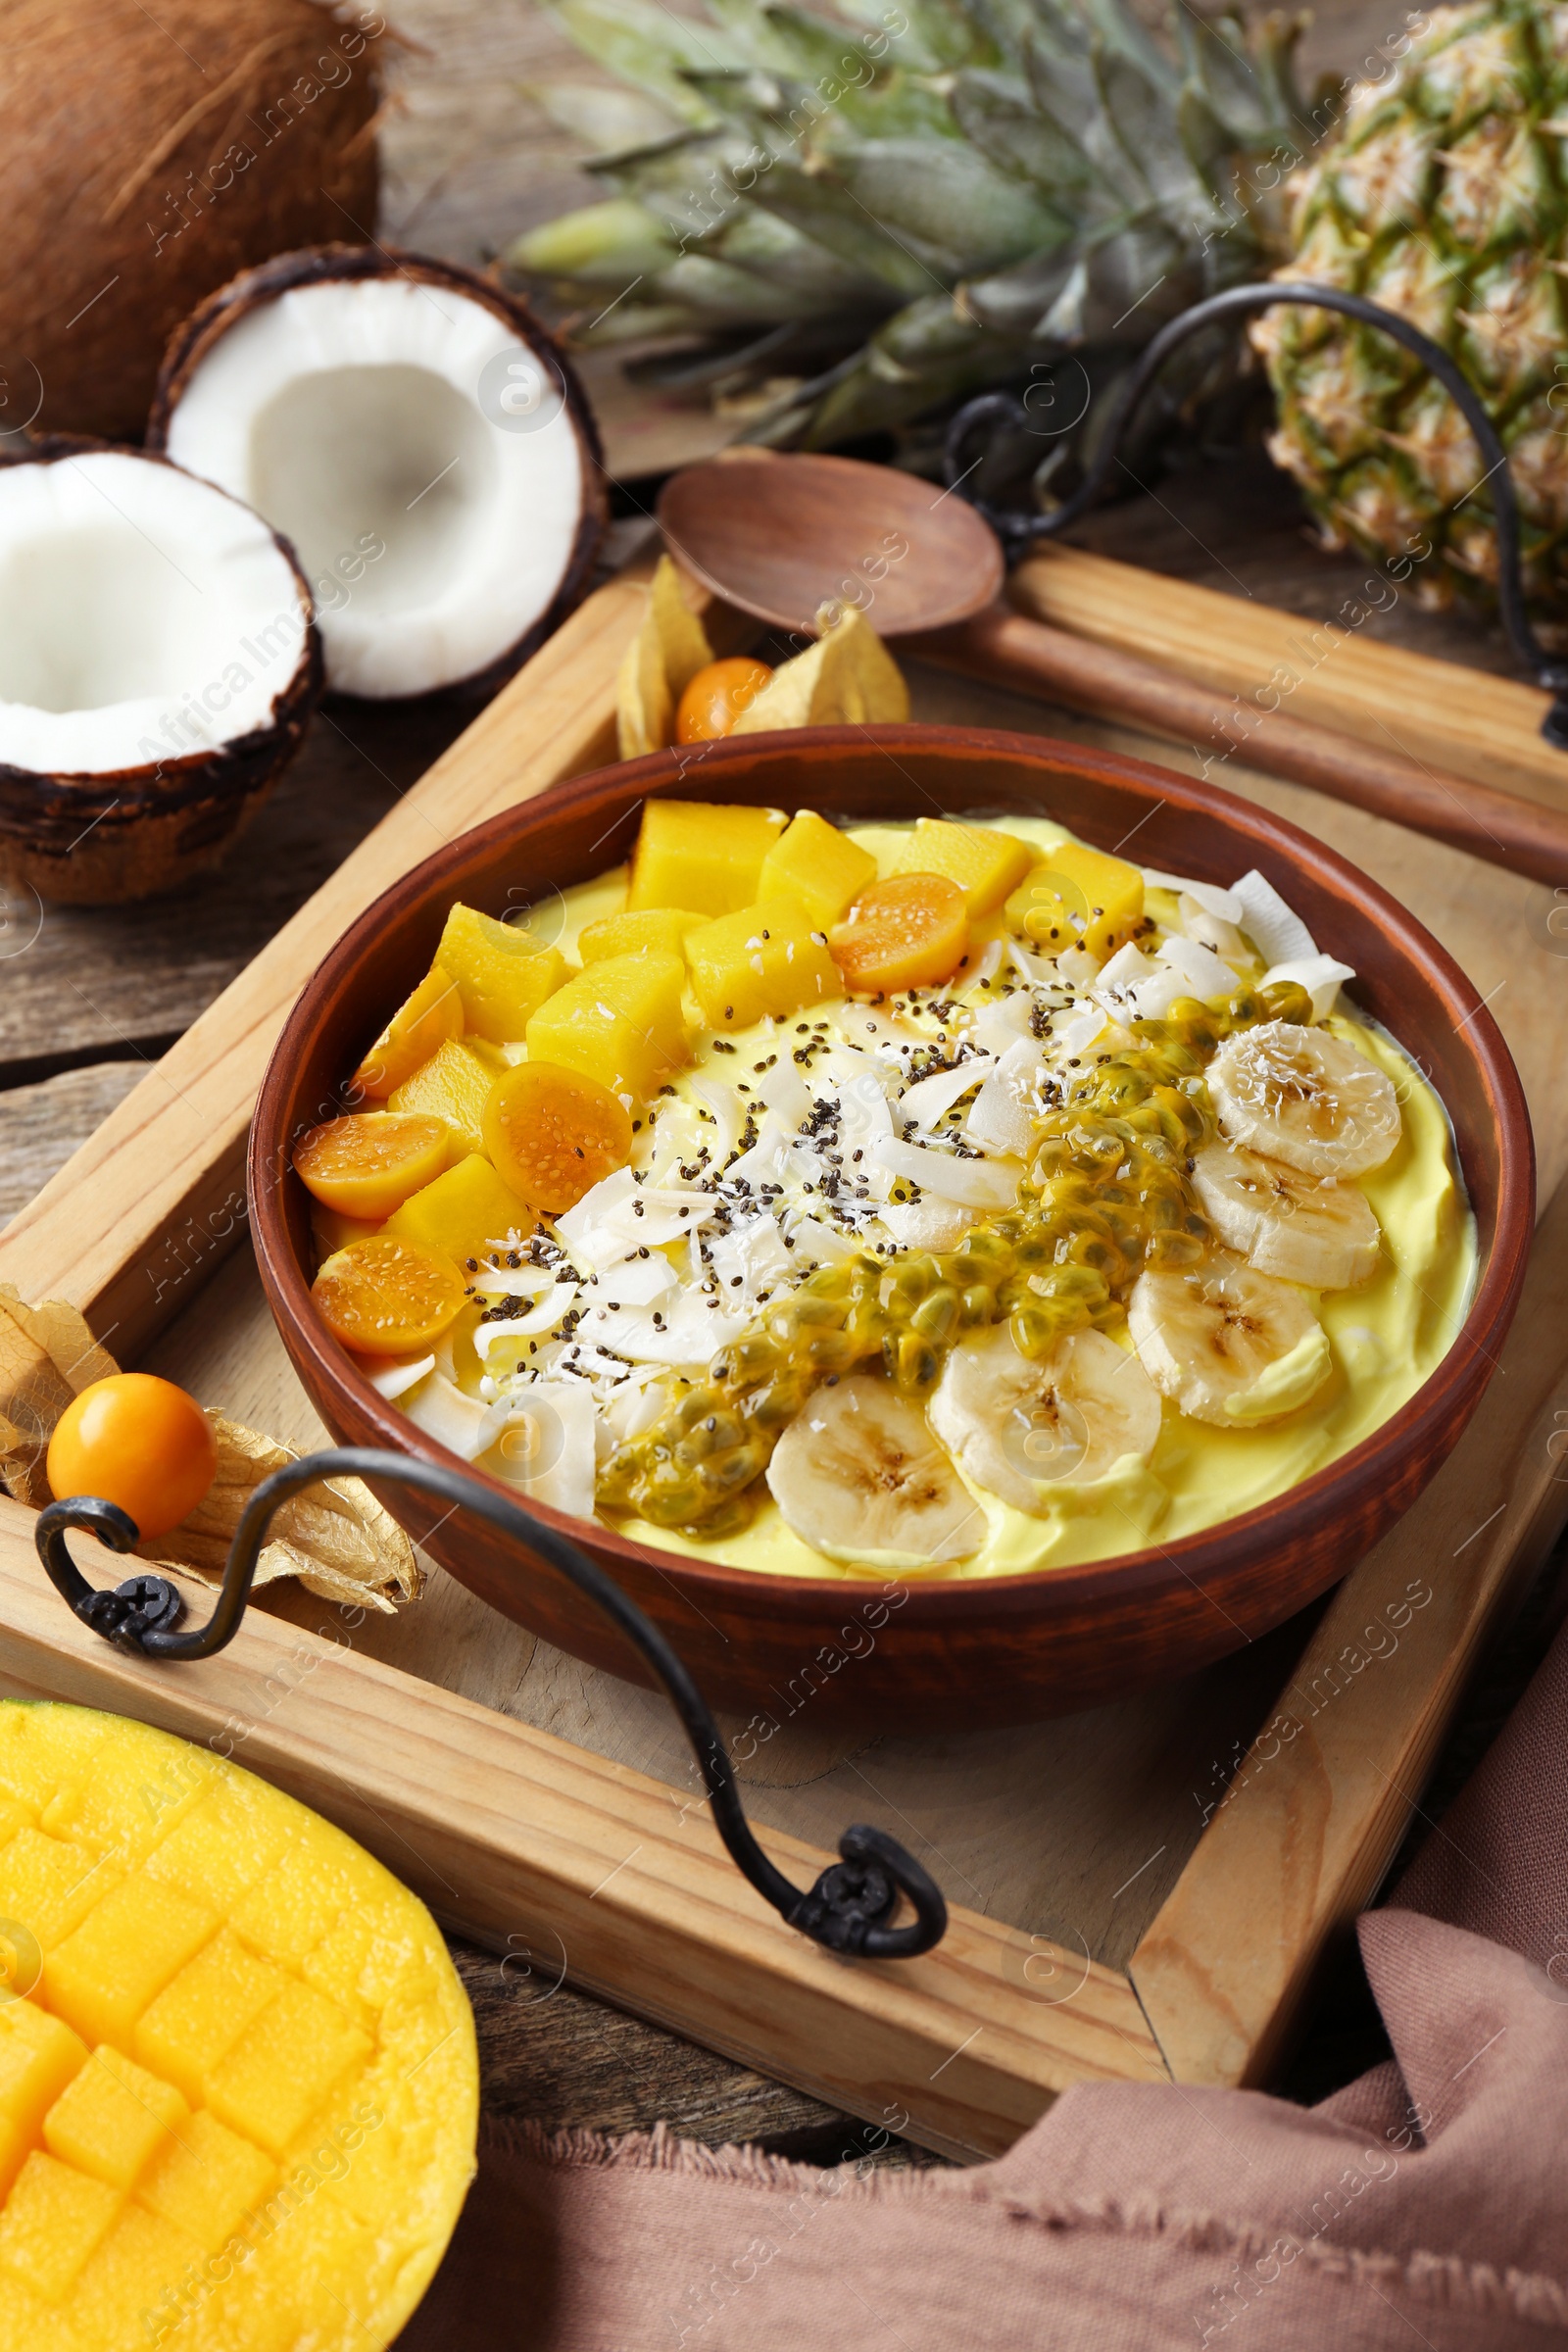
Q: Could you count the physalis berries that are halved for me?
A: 5